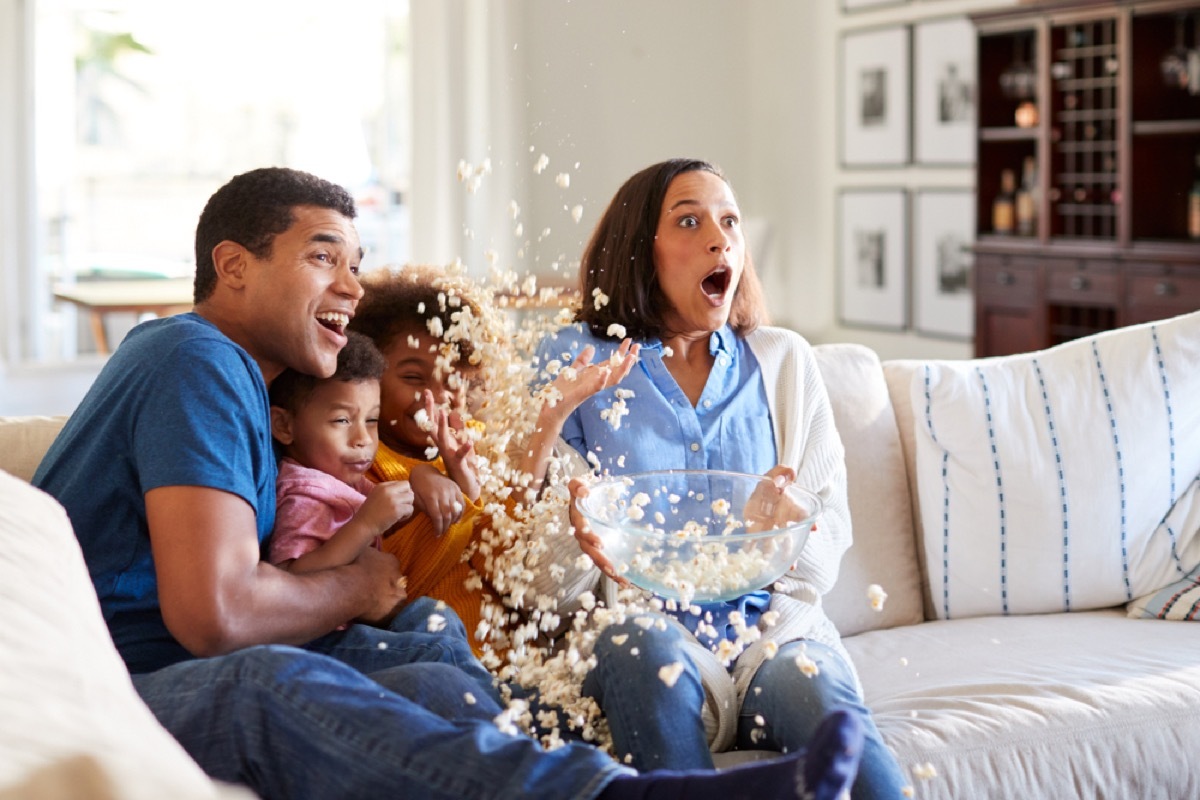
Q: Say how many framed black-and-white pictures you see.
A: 4